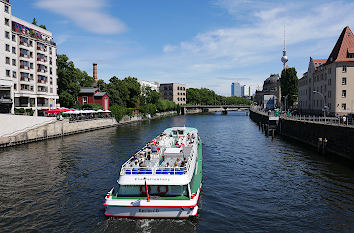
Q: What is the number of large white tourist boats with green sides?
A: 1